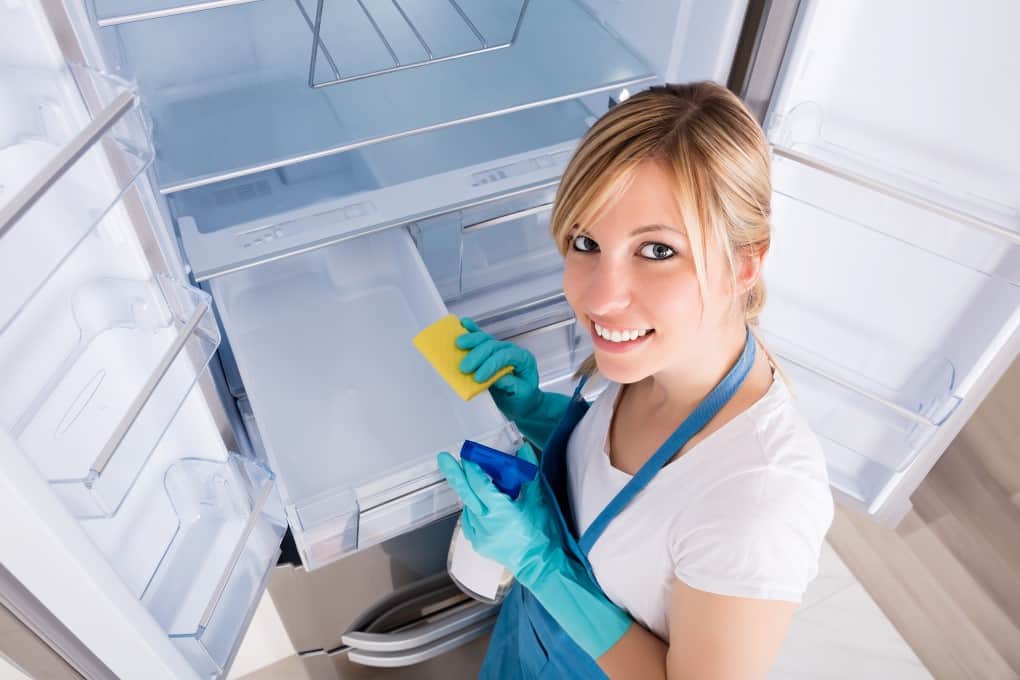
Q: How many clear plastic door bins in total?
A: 5